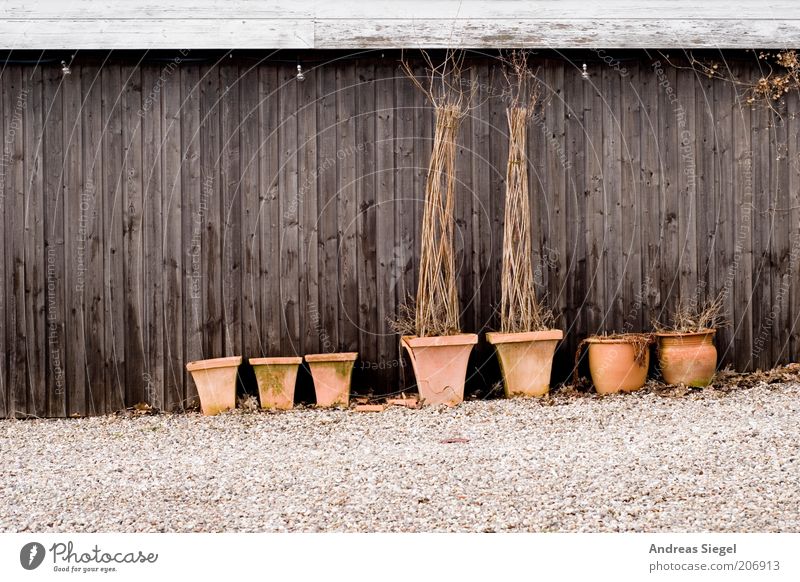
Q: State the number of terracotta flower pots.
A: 7